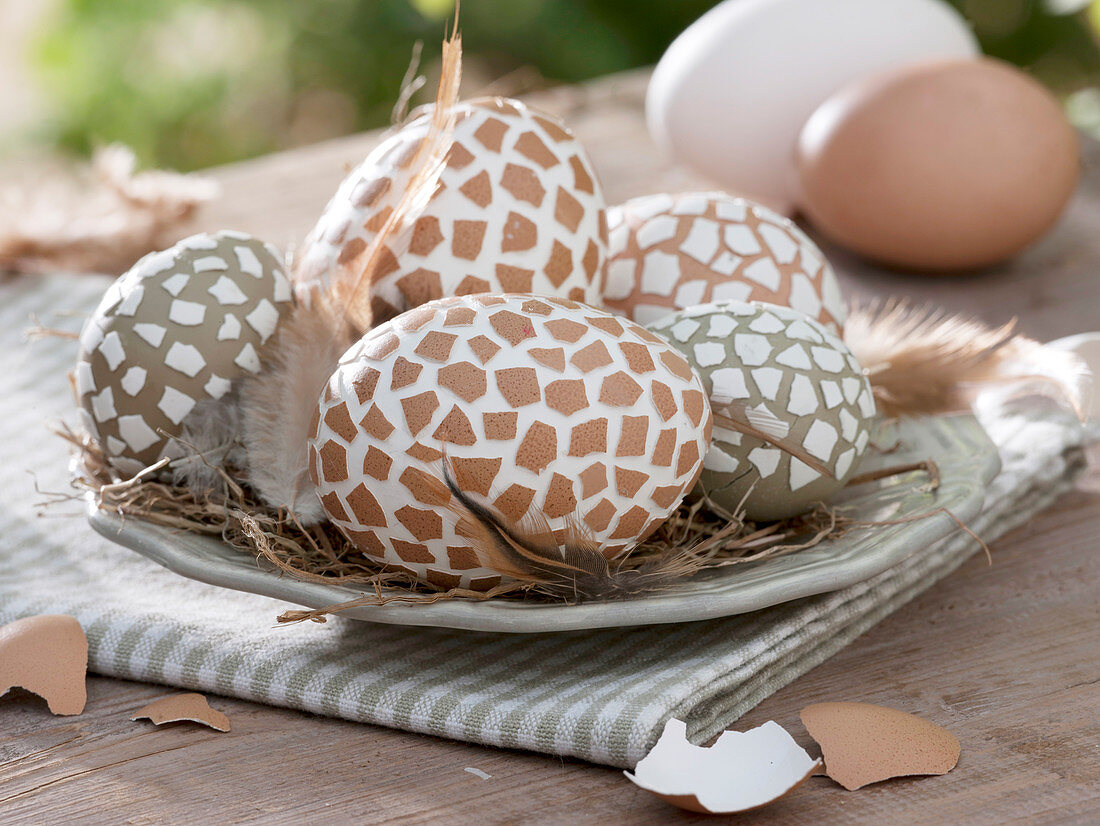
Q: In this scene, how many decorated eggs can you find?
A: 5